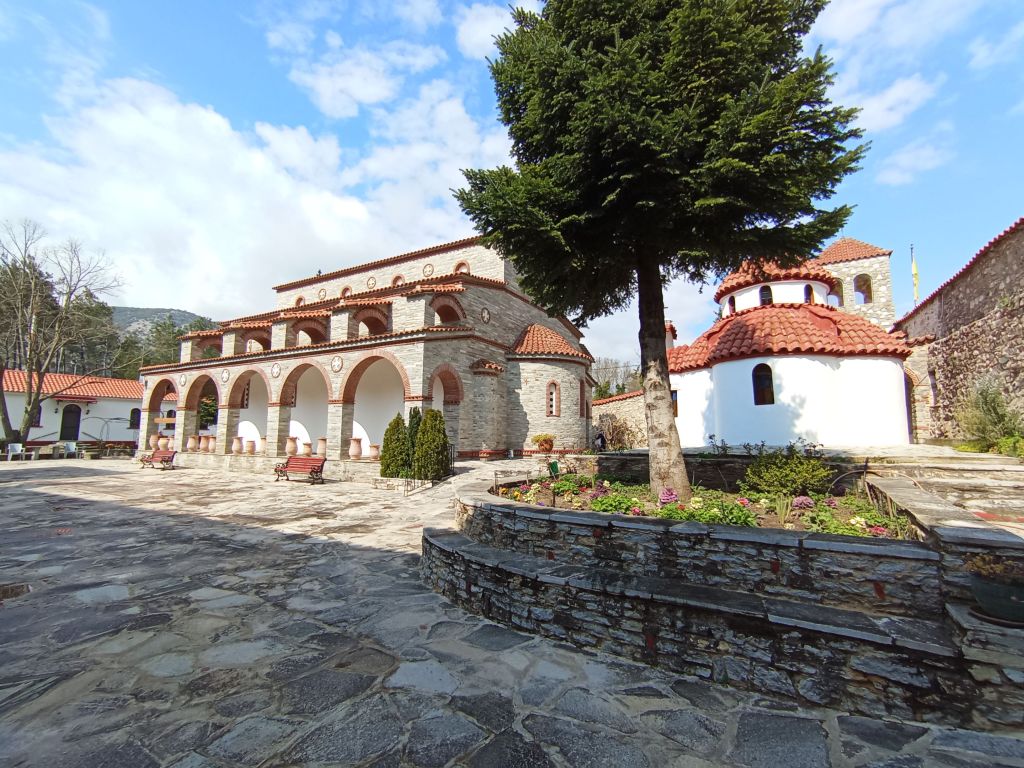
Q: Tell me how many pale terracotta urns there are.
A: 14